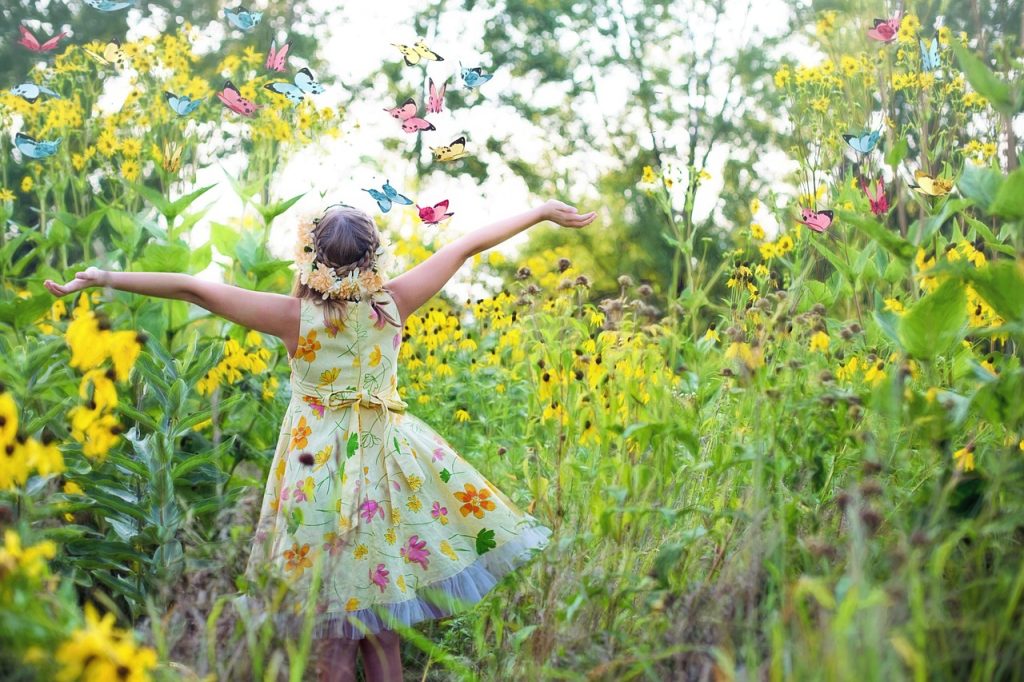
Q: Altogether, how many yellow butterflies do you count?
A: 5